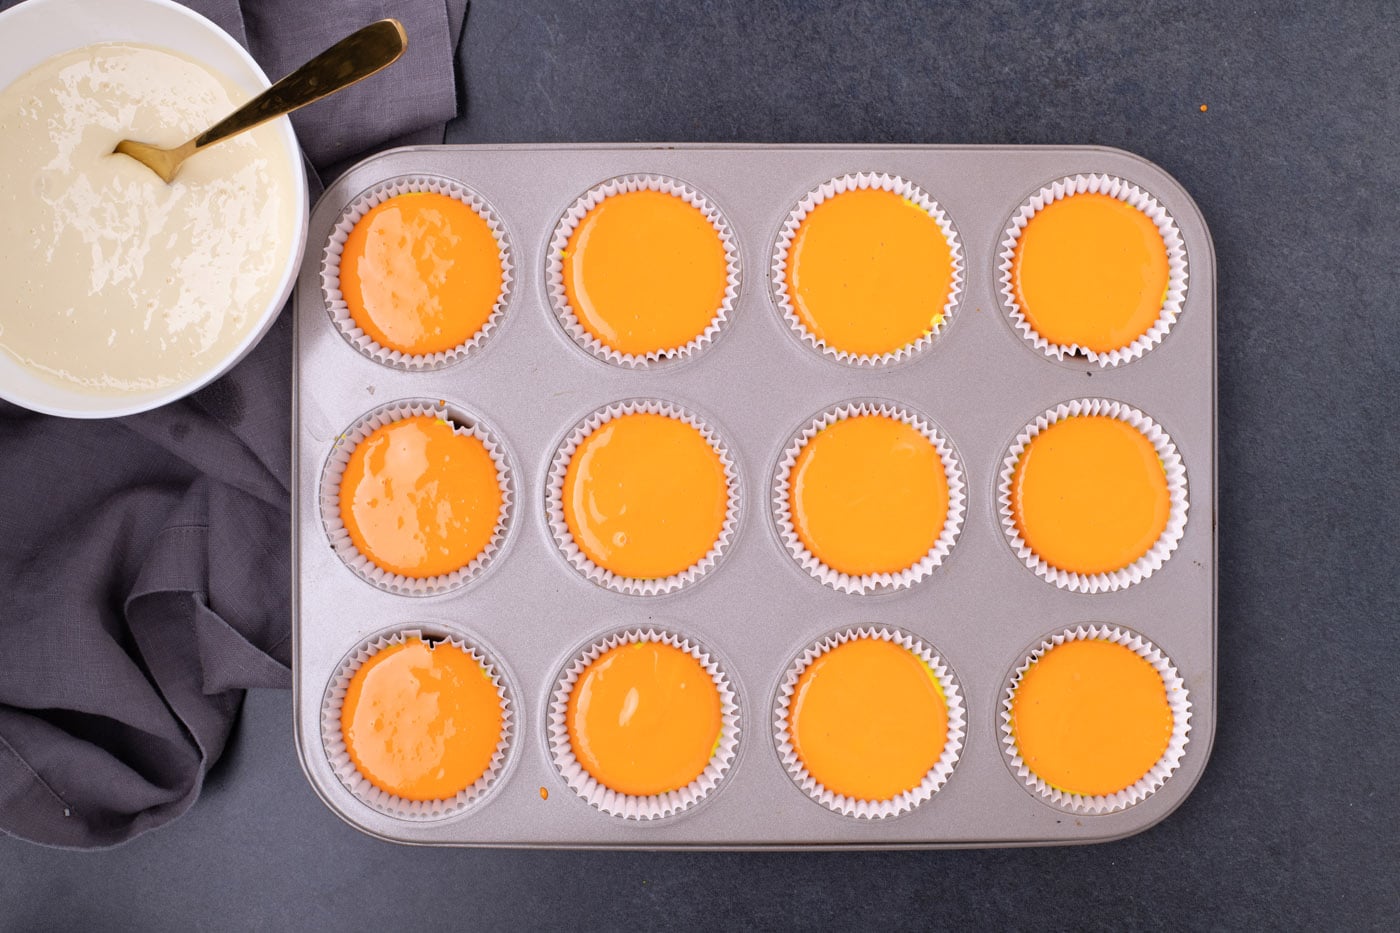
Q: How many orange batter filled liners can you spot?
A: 12